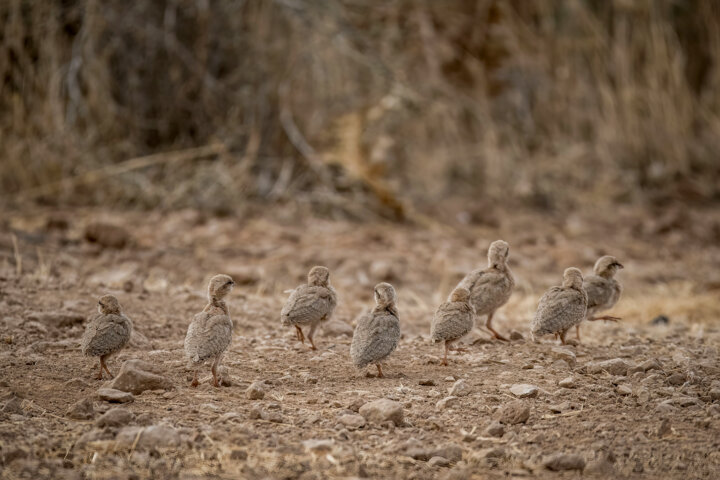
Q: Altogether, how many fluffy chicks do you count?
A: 8